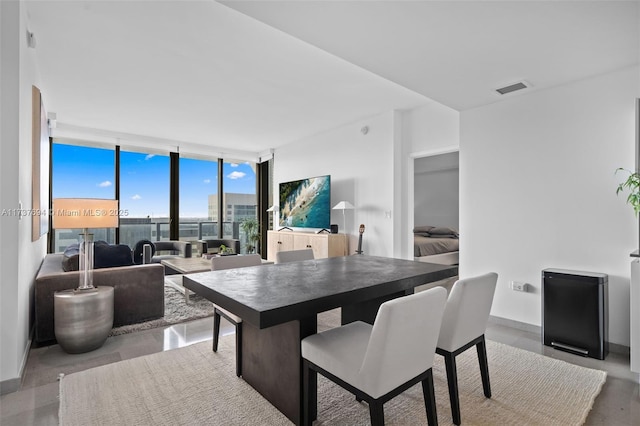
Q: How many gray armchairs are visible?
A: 2